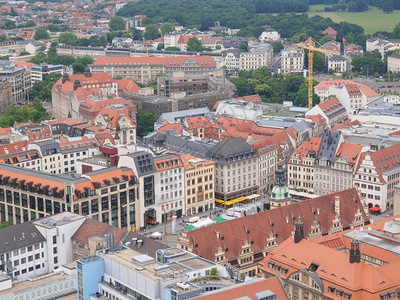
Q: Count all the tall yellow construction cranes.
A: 1